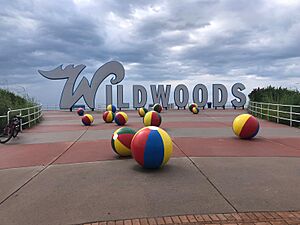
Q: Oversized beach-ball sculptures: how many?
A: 13